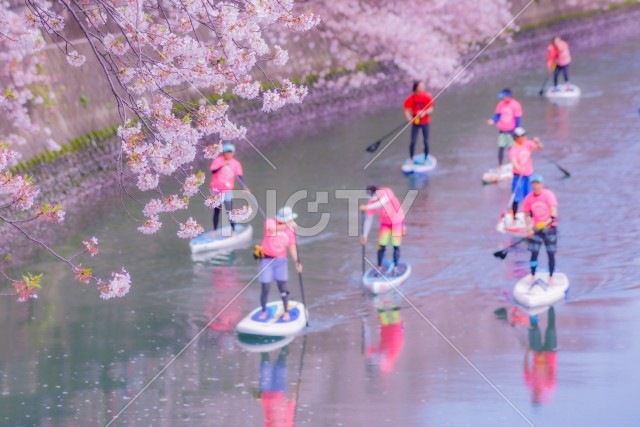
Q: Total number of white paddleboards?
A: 8